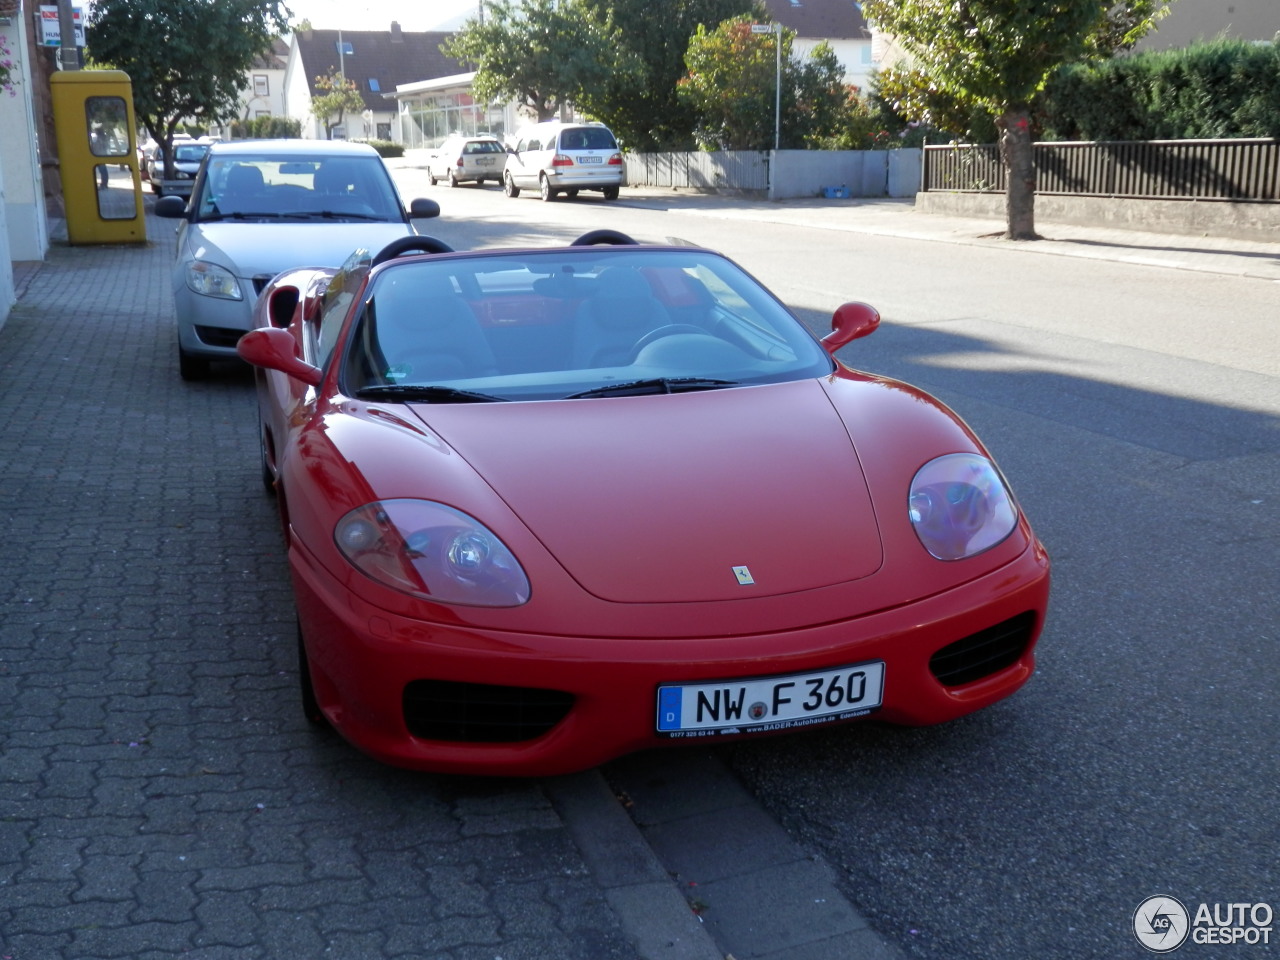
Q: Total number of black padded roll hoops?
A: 2